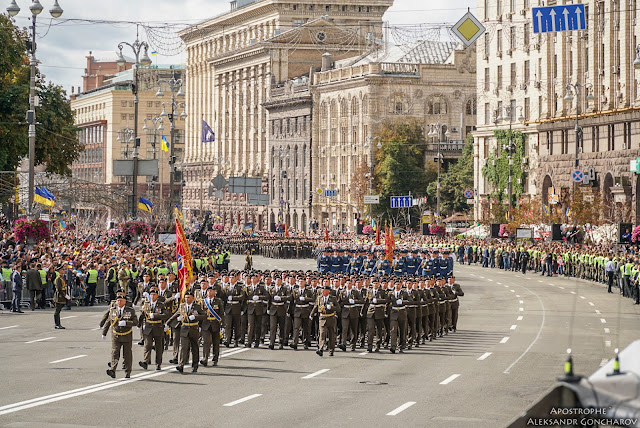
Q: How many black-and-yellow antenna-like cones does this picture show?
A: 2